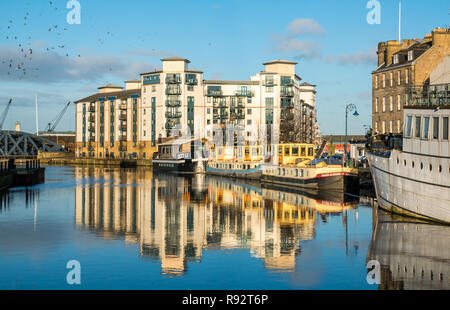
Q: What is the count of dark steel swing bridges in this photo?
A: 1